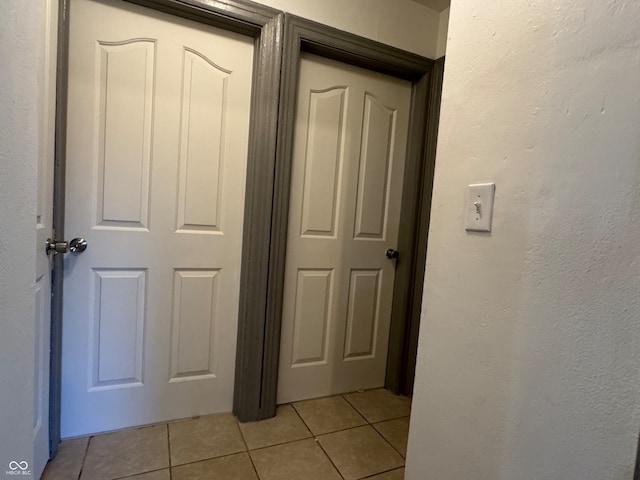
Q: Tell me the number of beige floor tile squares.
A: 12